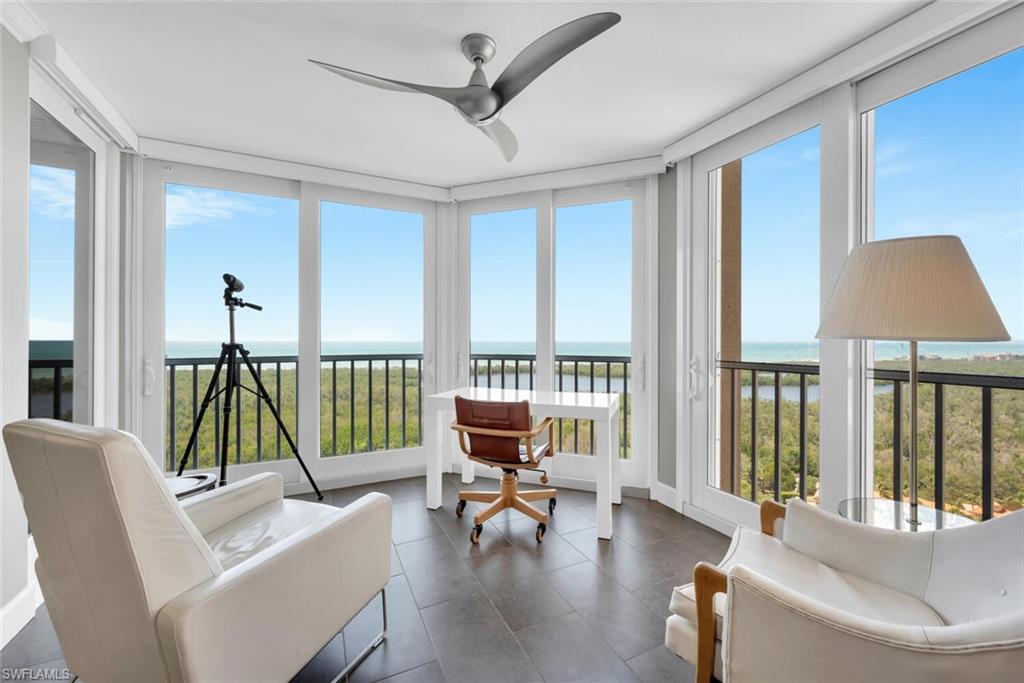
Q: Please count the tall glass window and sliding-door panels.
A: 7